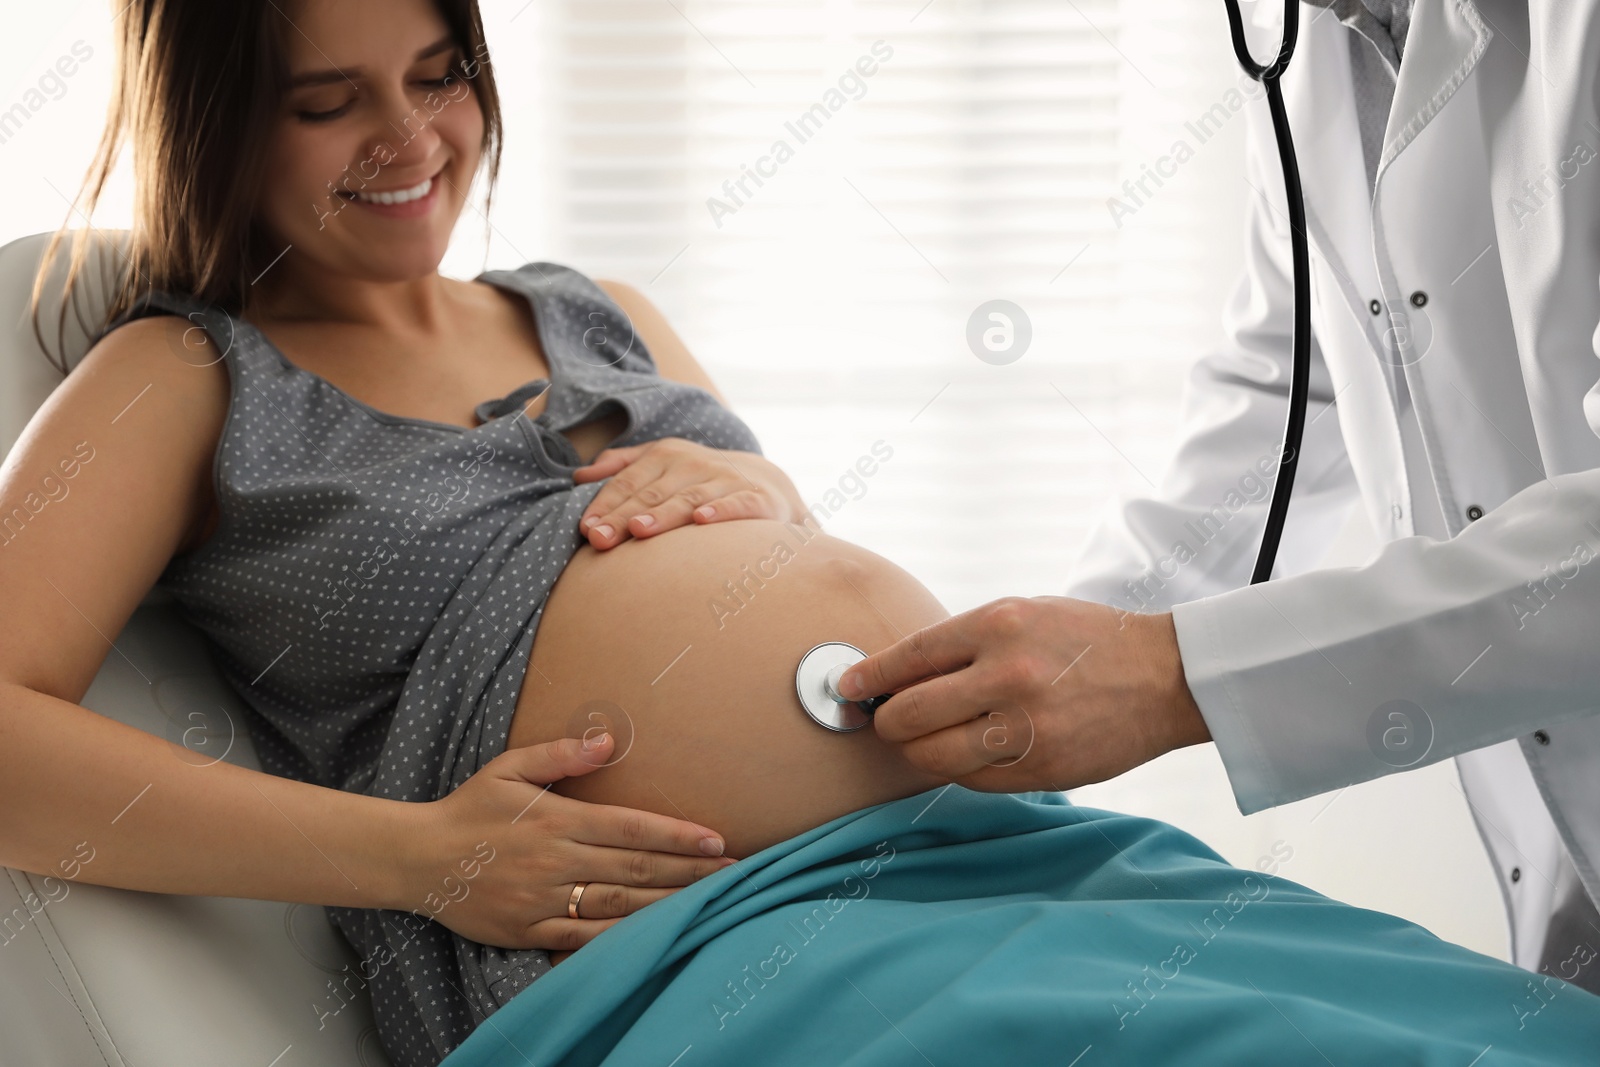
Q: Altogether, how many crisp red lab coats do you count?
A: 0